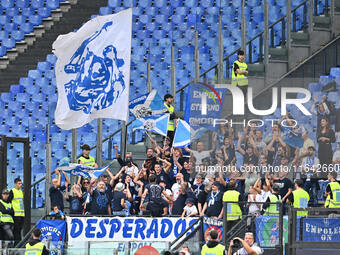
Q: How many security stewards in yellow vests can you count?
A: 11